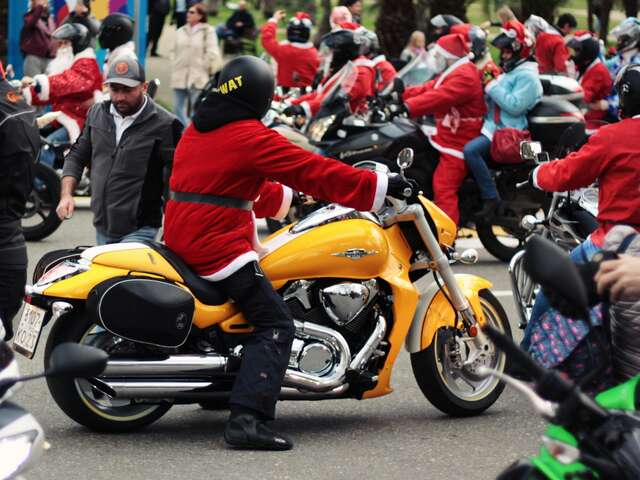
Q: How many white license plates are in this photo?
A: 1